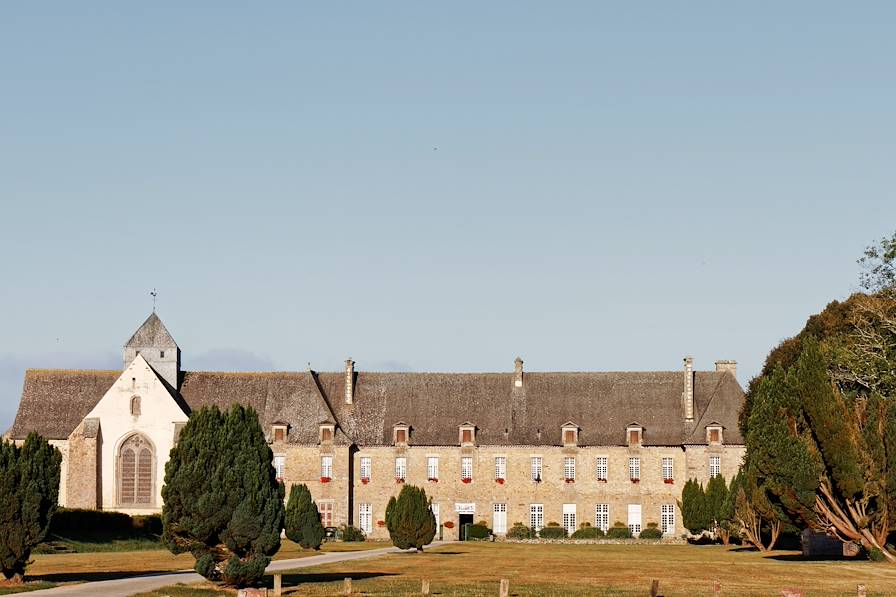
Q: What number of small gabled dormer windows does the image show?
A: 7